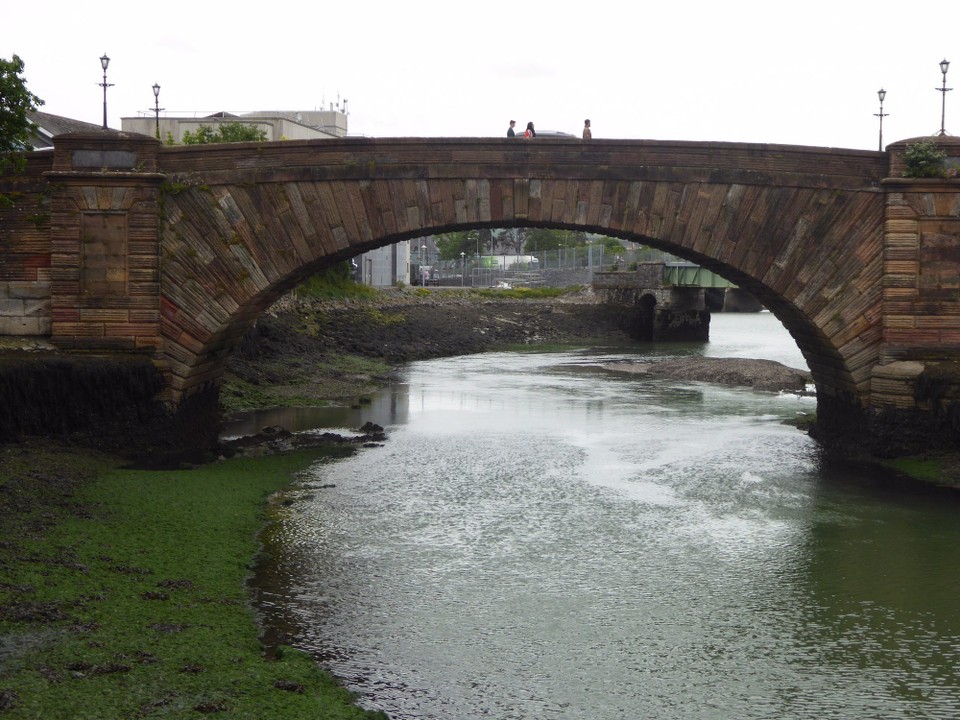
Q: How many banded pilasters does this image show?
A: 2